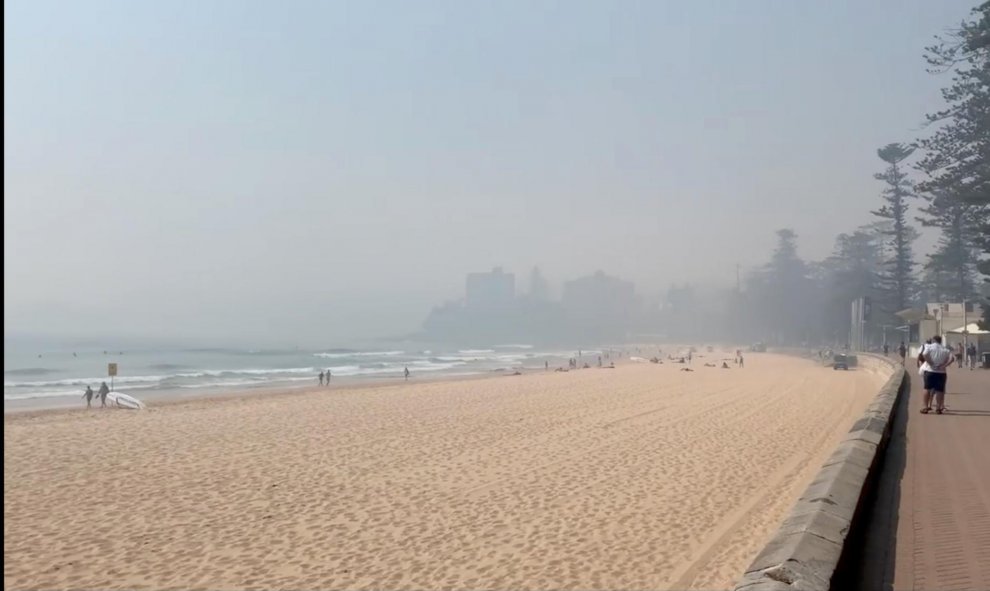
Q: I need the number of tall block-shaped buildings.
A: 2